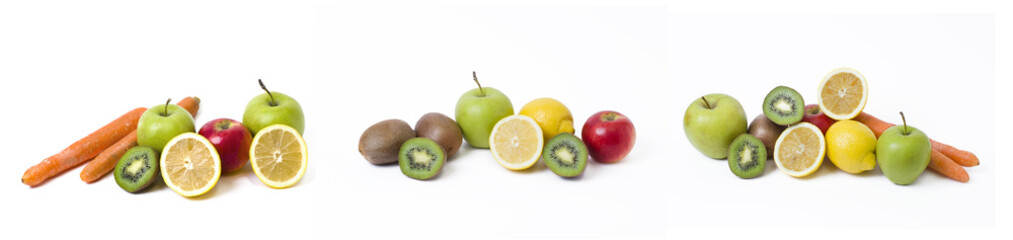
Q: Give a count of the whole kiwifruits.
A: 3